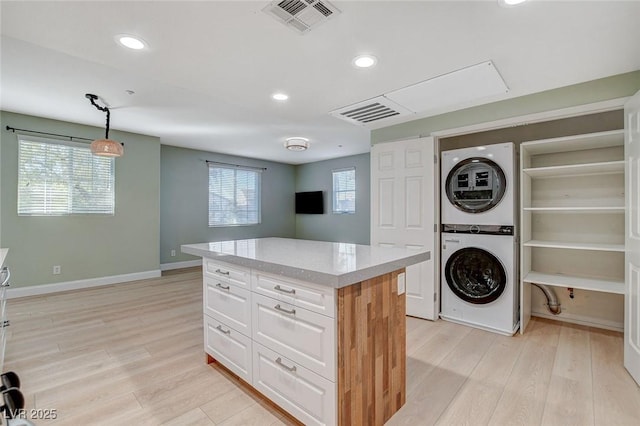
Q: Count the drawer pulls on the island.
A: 6